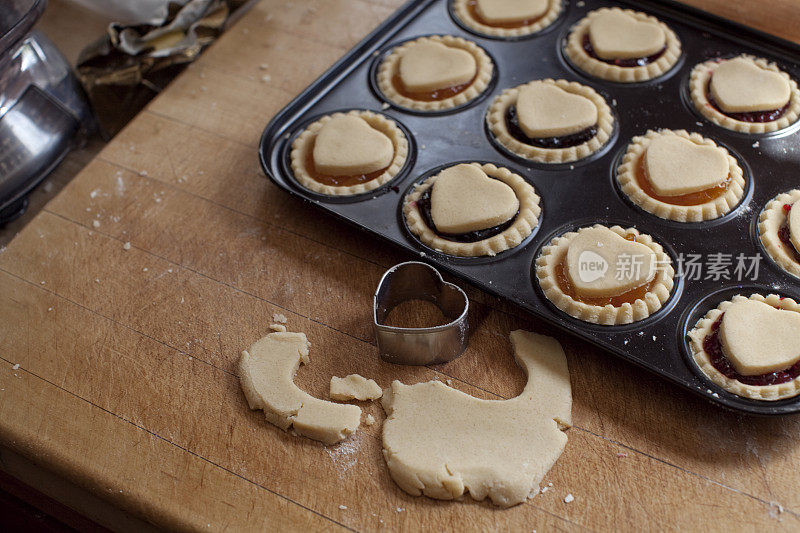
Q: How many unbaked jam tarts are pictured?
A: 11